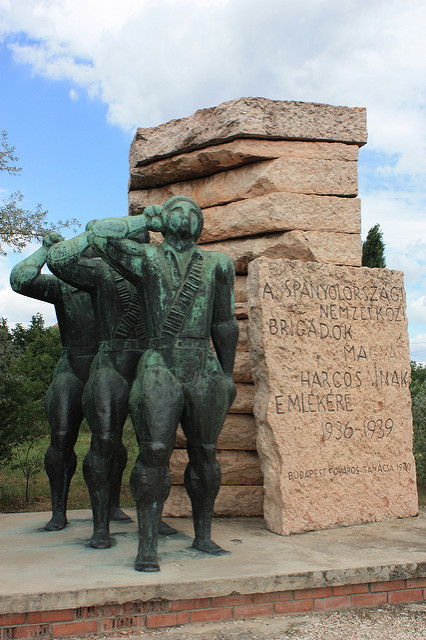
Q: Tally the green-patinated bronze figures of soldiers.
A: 3